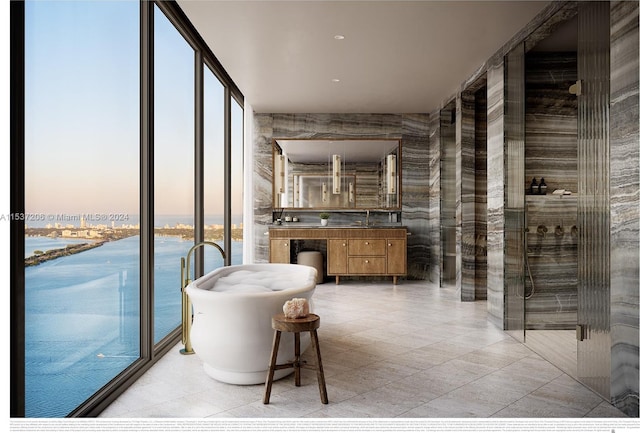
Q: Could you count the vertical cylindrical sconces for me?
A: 3